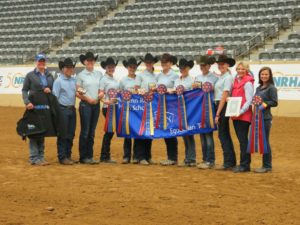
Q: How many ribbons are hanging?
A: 7